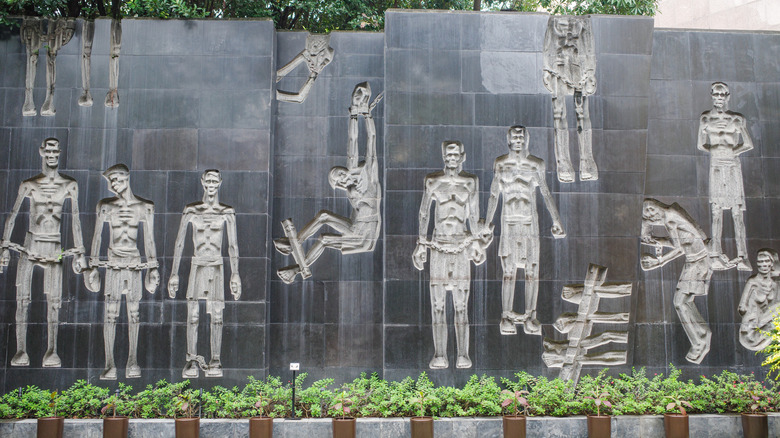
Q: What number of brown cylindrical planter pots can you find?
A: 10